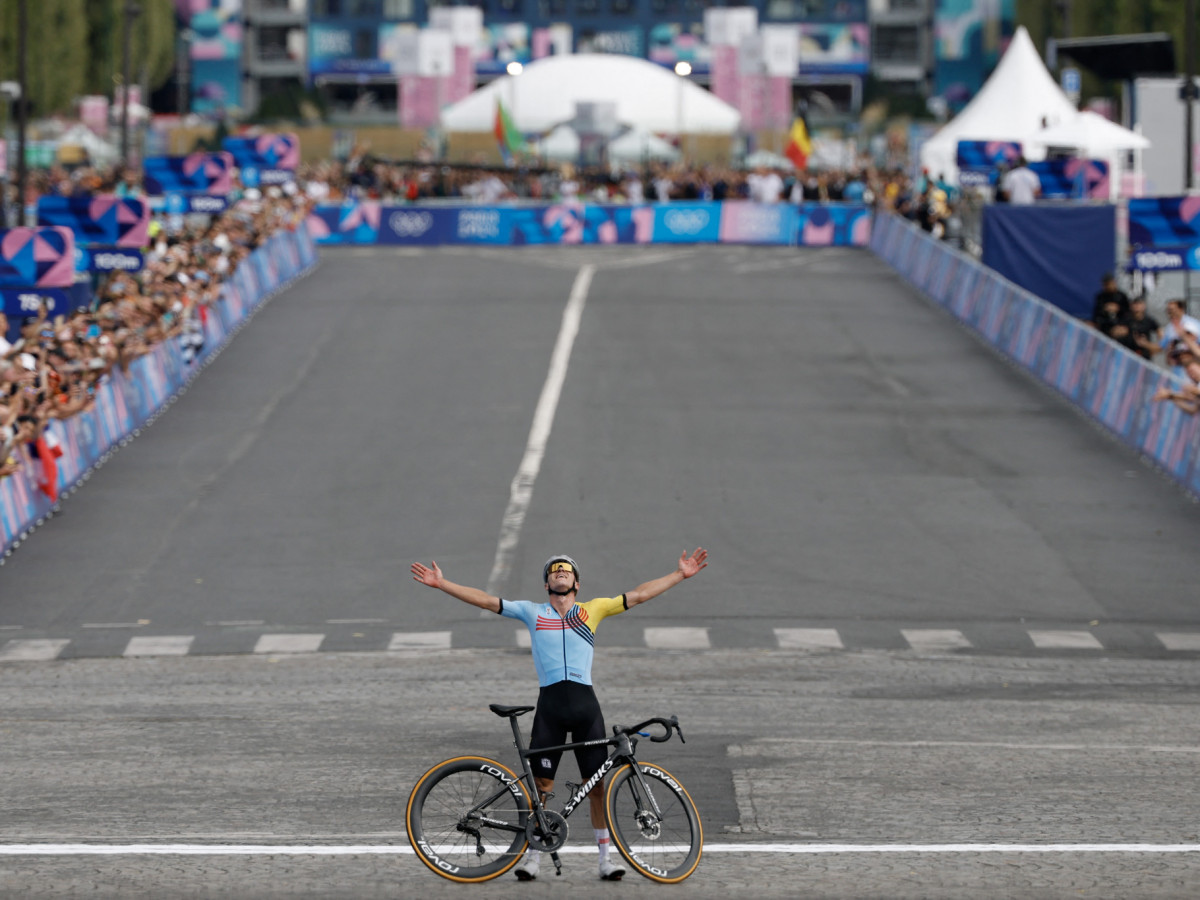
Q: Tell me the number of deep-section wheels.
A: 2